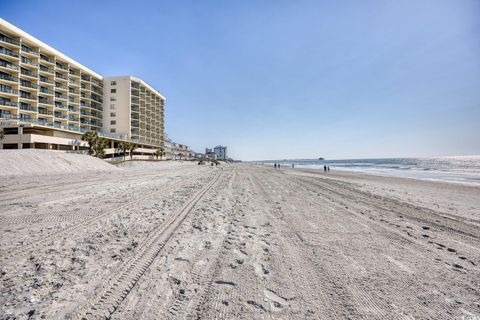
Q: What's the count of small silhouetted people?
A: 5